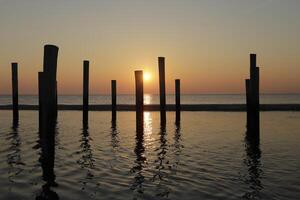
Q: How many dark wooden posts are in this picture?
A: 11